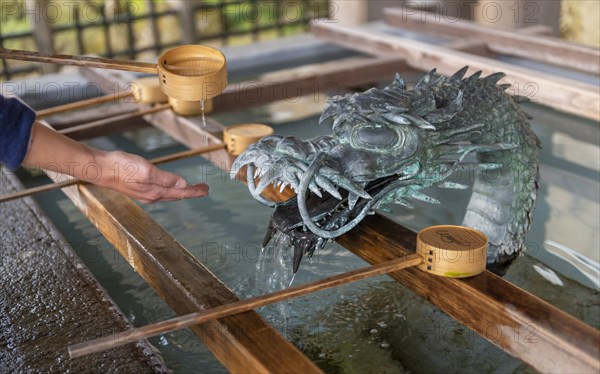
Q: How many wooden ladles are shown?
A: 5